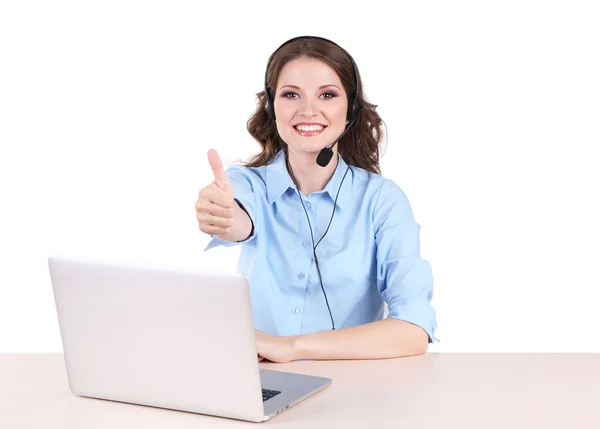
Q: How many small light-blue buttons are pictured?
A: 4